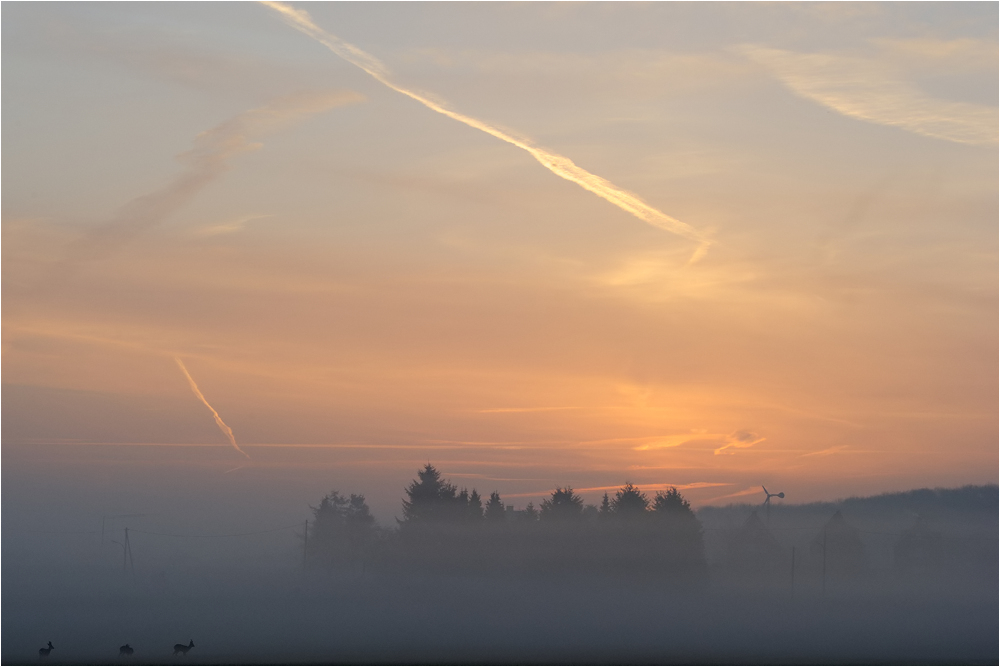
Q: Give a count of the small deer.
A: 3